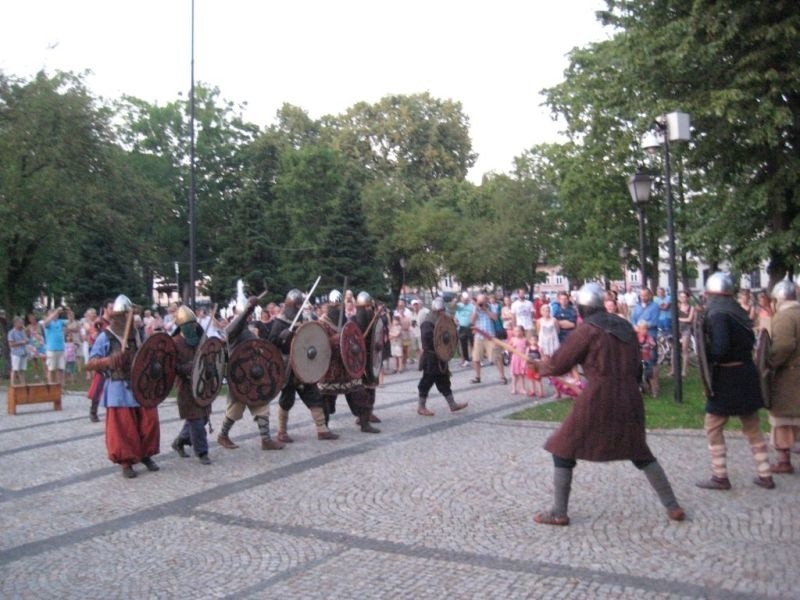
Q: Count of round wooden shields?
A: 9